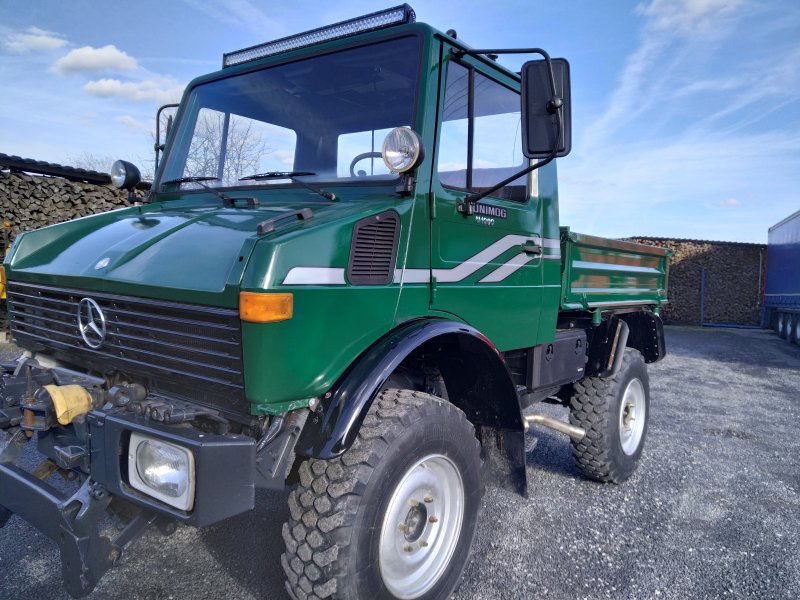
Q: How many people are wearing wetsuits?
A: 0